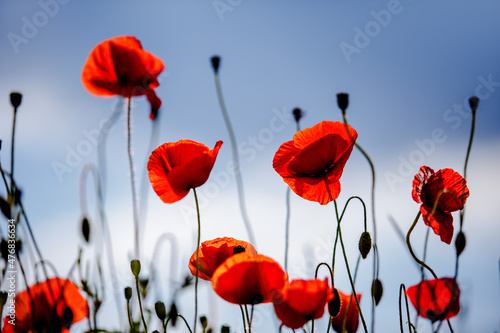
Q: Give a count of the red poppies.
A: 10